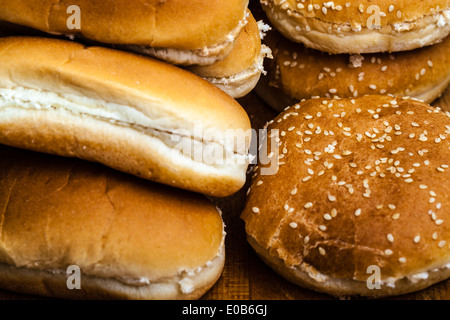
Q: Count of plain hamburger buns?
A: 0